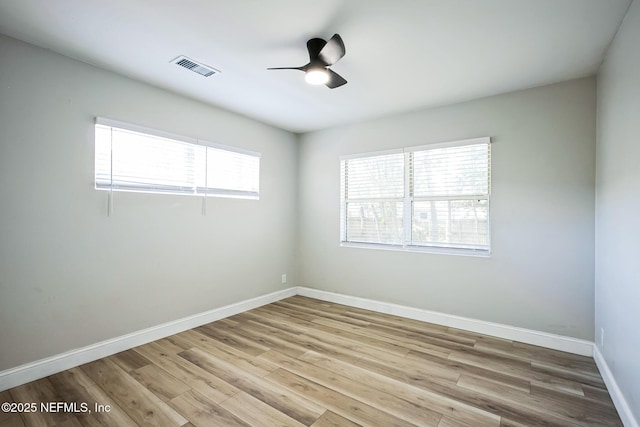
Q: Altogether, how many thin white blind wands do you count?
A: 2